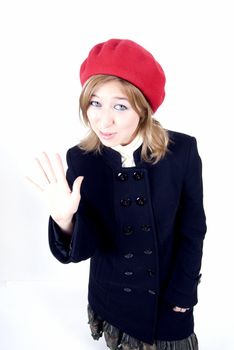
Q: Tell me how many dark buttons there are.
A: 12